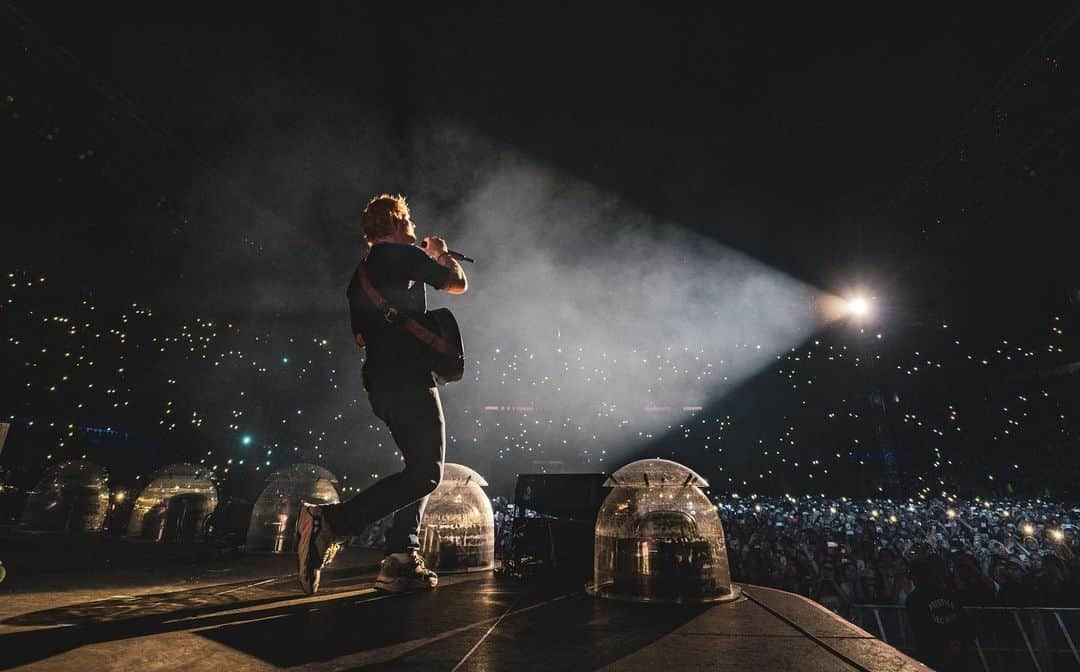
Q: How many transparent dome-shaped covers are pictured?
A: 5